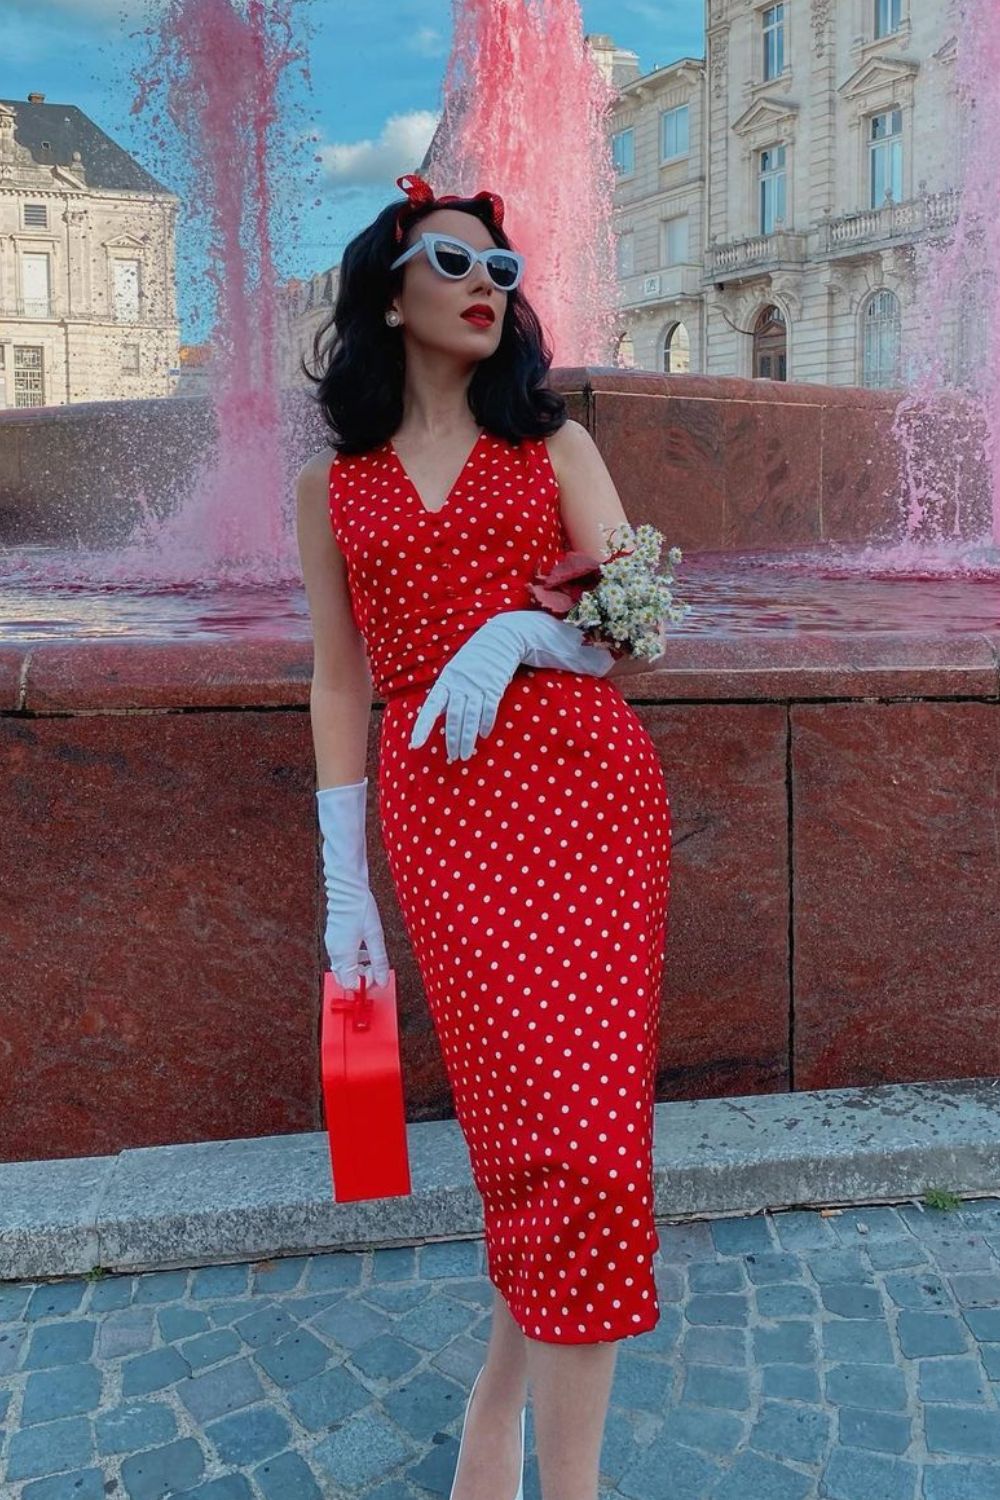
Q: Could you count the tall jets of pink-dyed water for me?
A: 3